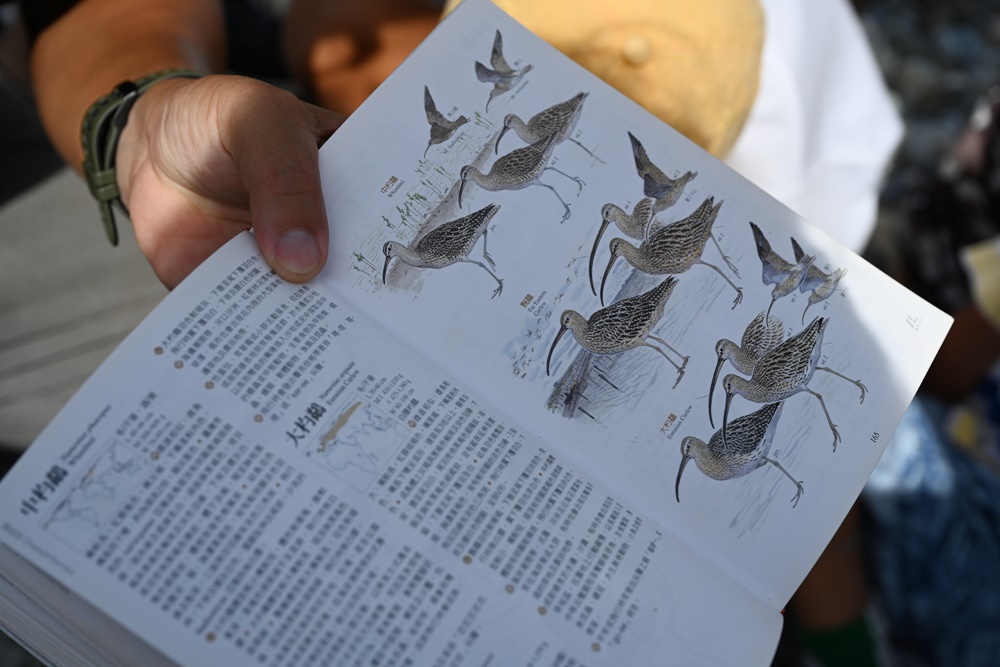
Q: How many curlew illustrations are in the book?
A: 14